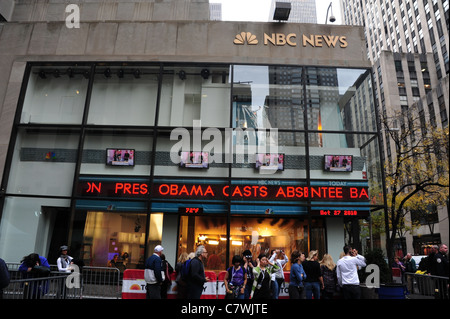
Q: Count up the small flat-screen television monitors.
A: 4